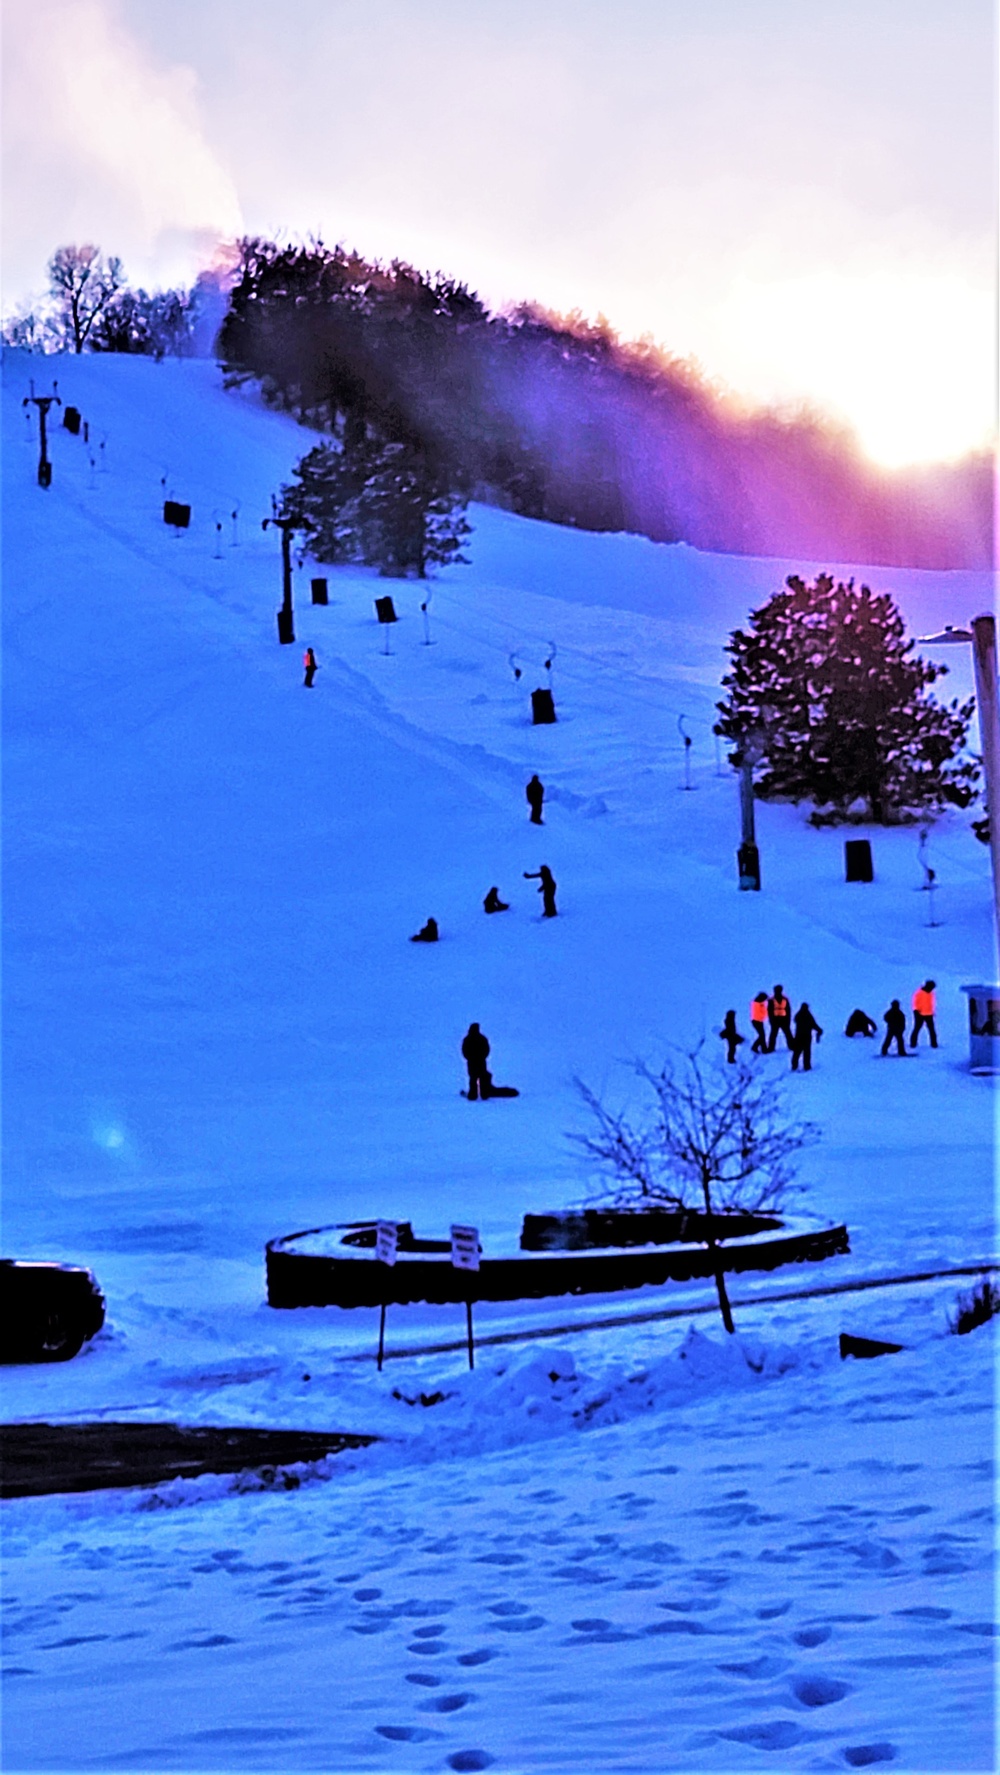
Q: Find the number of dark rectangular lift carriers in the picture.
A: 6